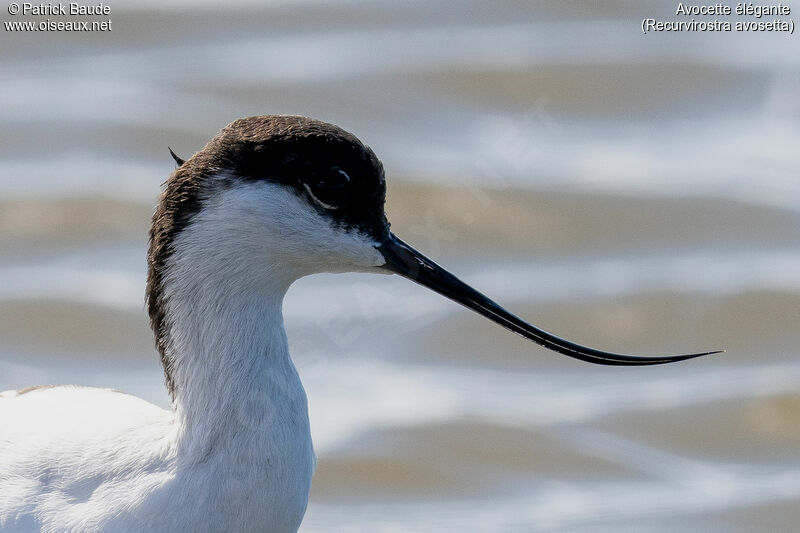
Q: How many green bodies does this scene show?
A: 0